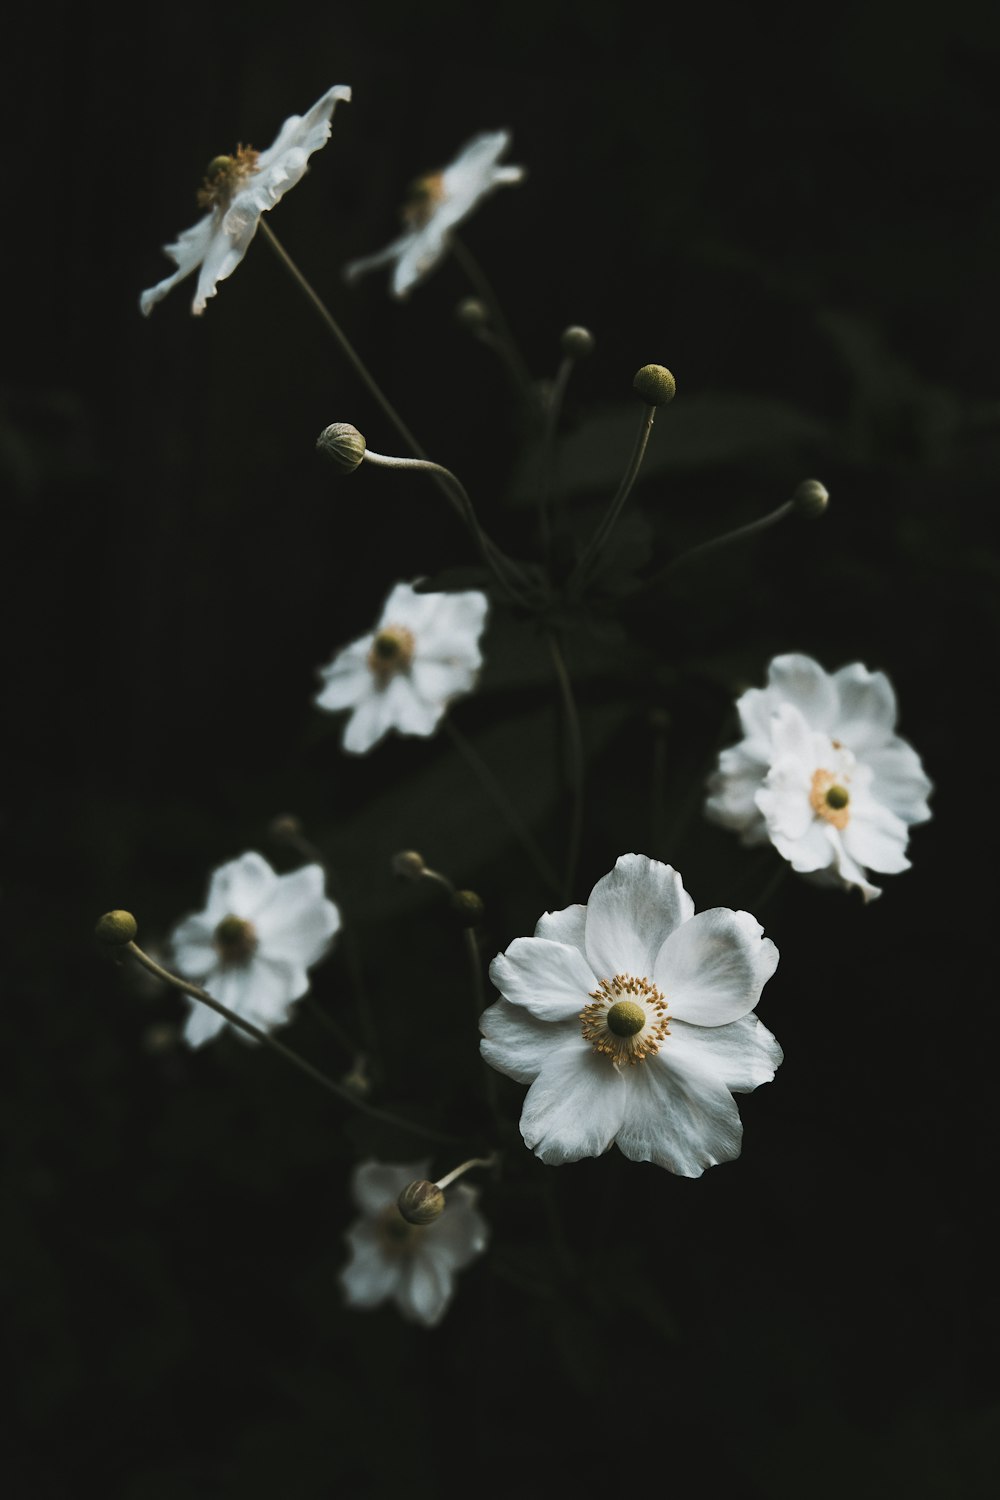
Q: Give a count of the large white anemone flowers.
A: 7